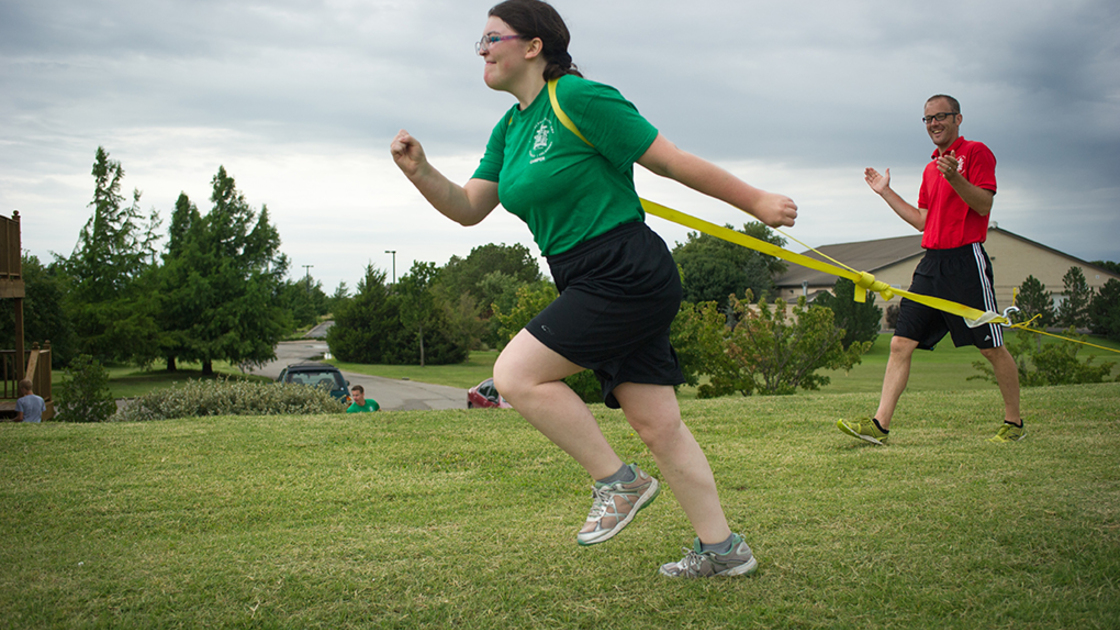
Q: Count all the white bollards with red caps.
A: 0